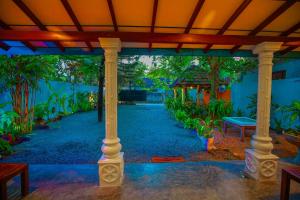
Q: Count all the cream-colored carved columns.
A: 2